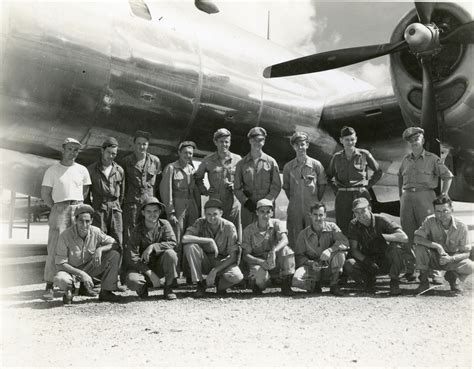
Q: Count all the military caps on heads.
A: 14